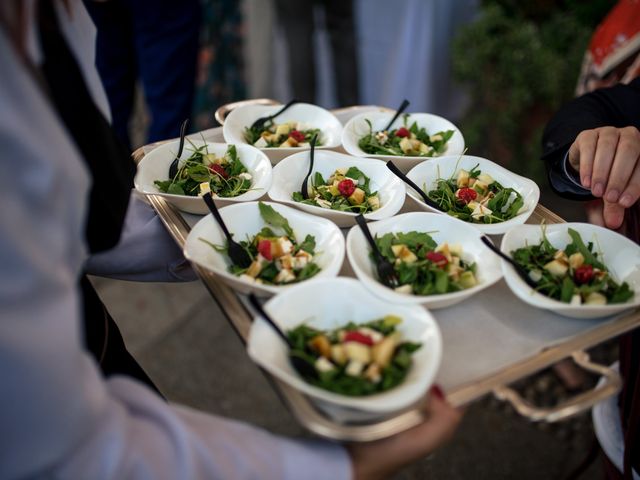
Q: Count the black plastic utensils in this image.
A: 9